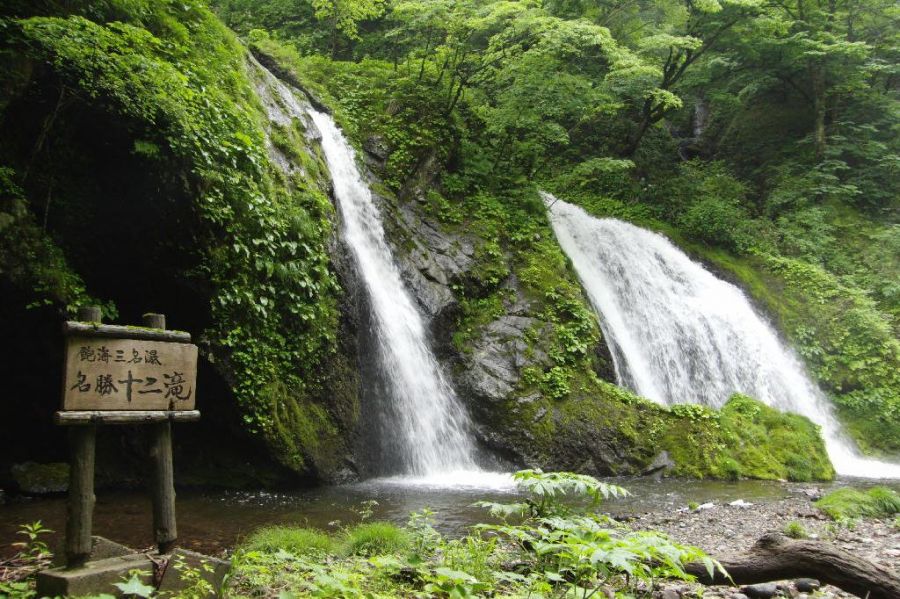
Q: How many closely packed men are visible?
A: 0